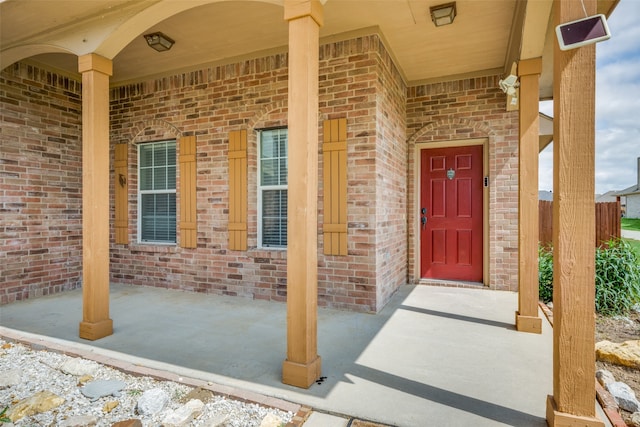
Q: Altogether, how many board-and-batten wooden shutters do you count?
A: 4